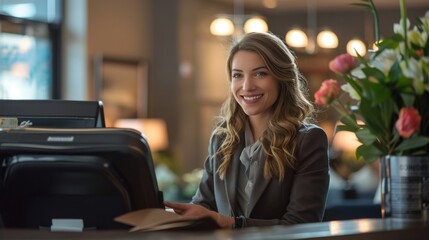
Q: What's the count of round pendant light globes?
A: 5